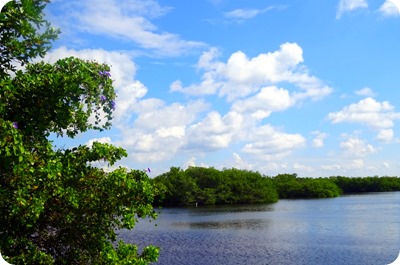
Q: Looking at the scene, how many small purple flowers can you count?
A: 6